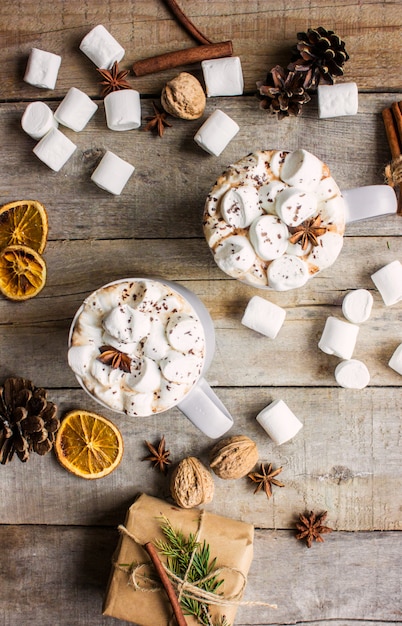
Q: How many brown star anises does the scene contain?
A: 7